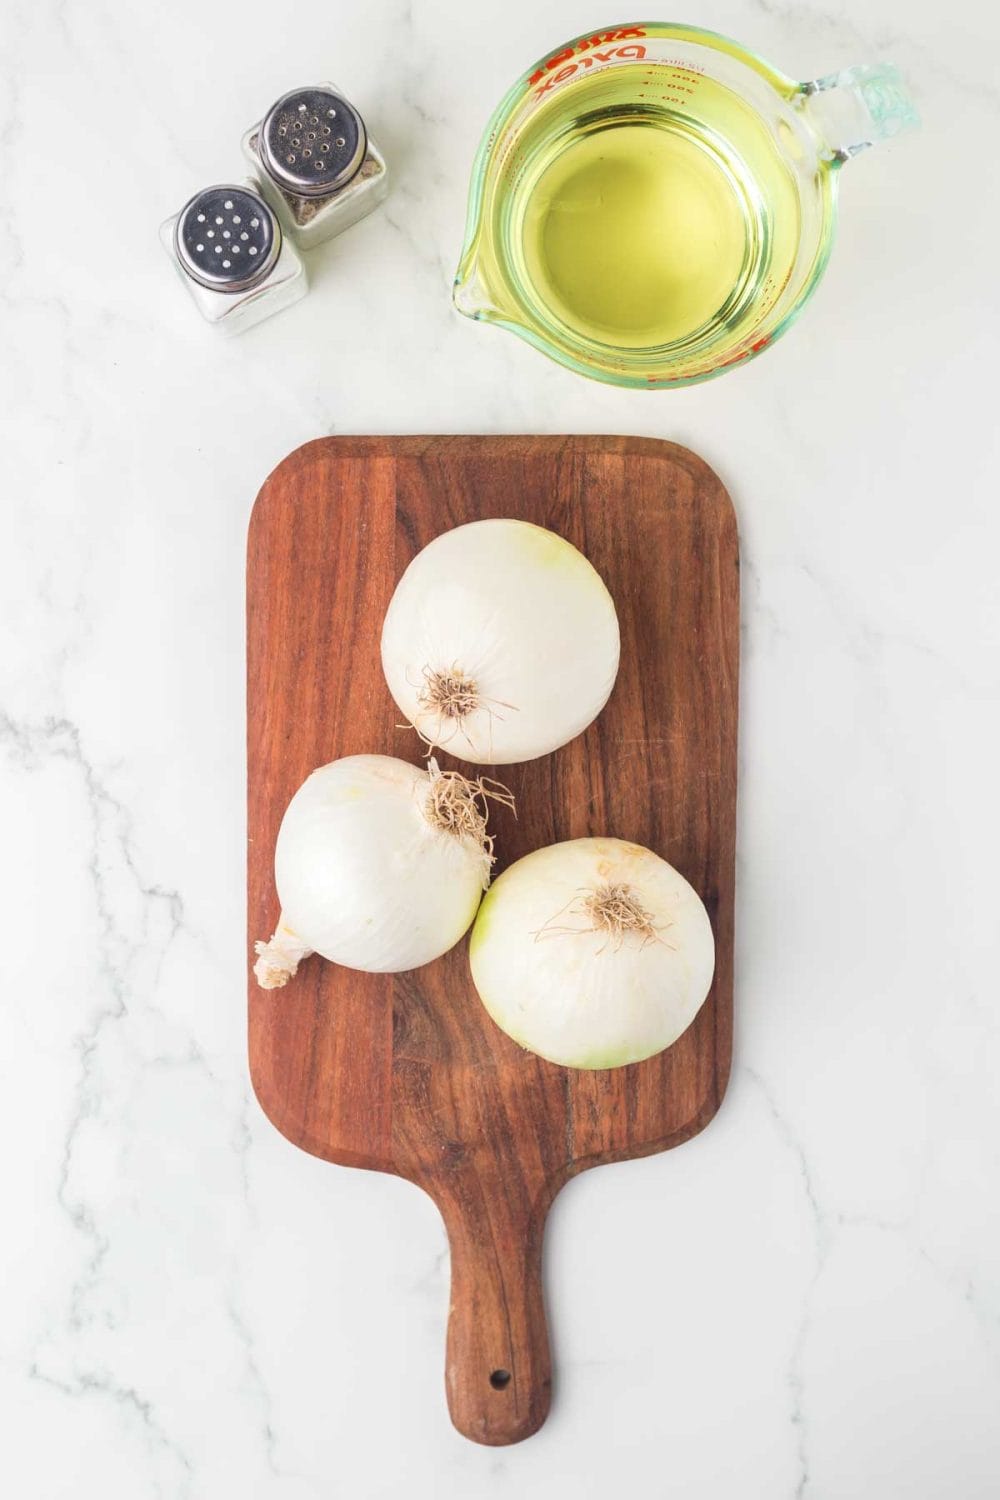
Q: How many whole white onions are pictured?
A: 3